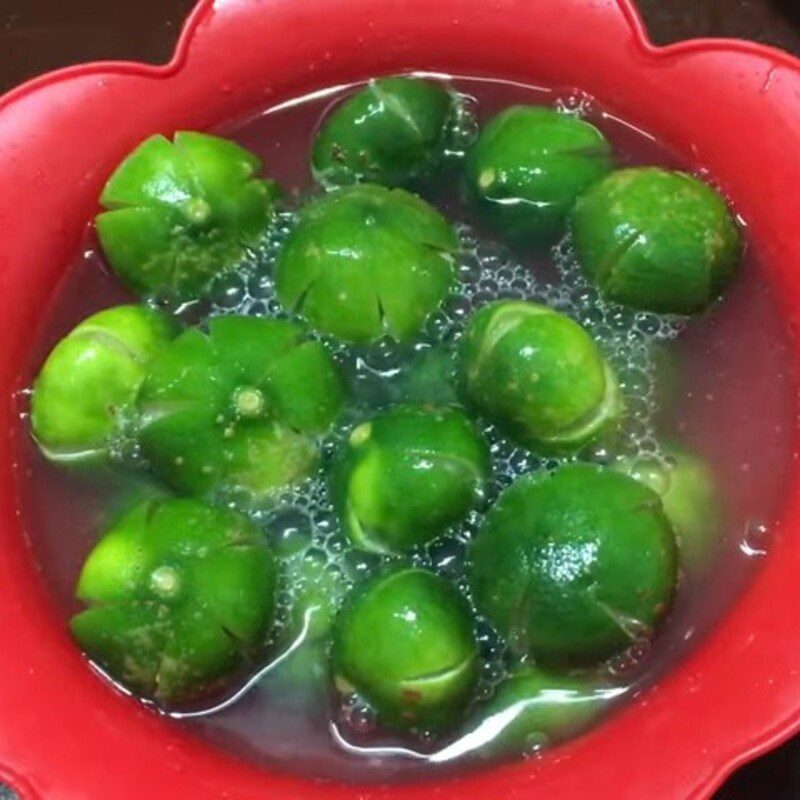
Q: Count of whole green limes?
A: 12